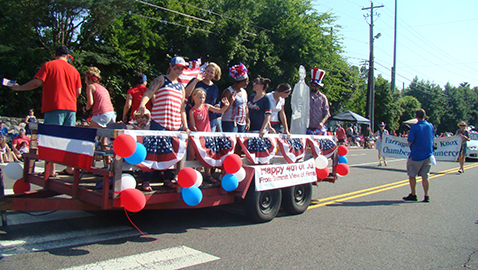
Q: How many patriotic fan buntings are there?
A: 5